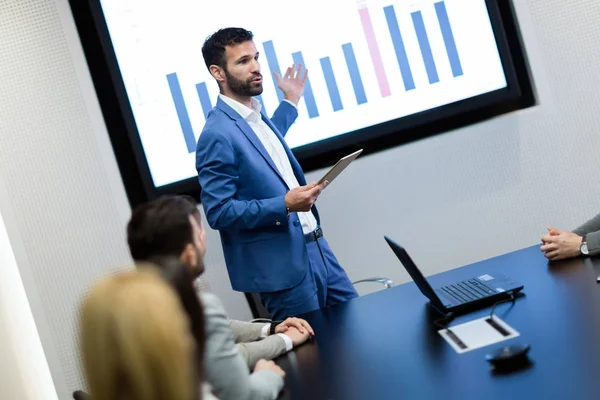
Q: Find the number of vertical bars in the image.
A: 11